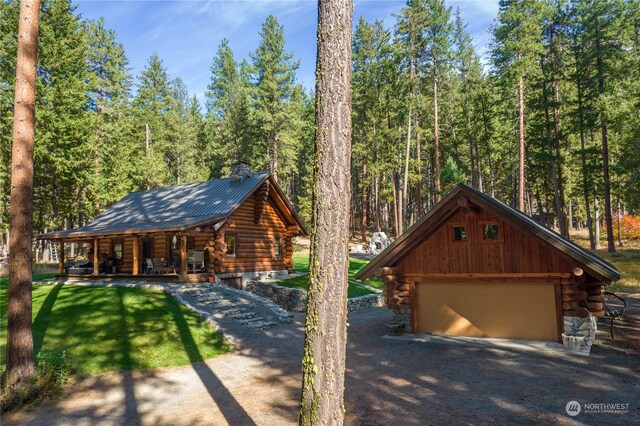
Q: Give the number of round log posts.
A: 4